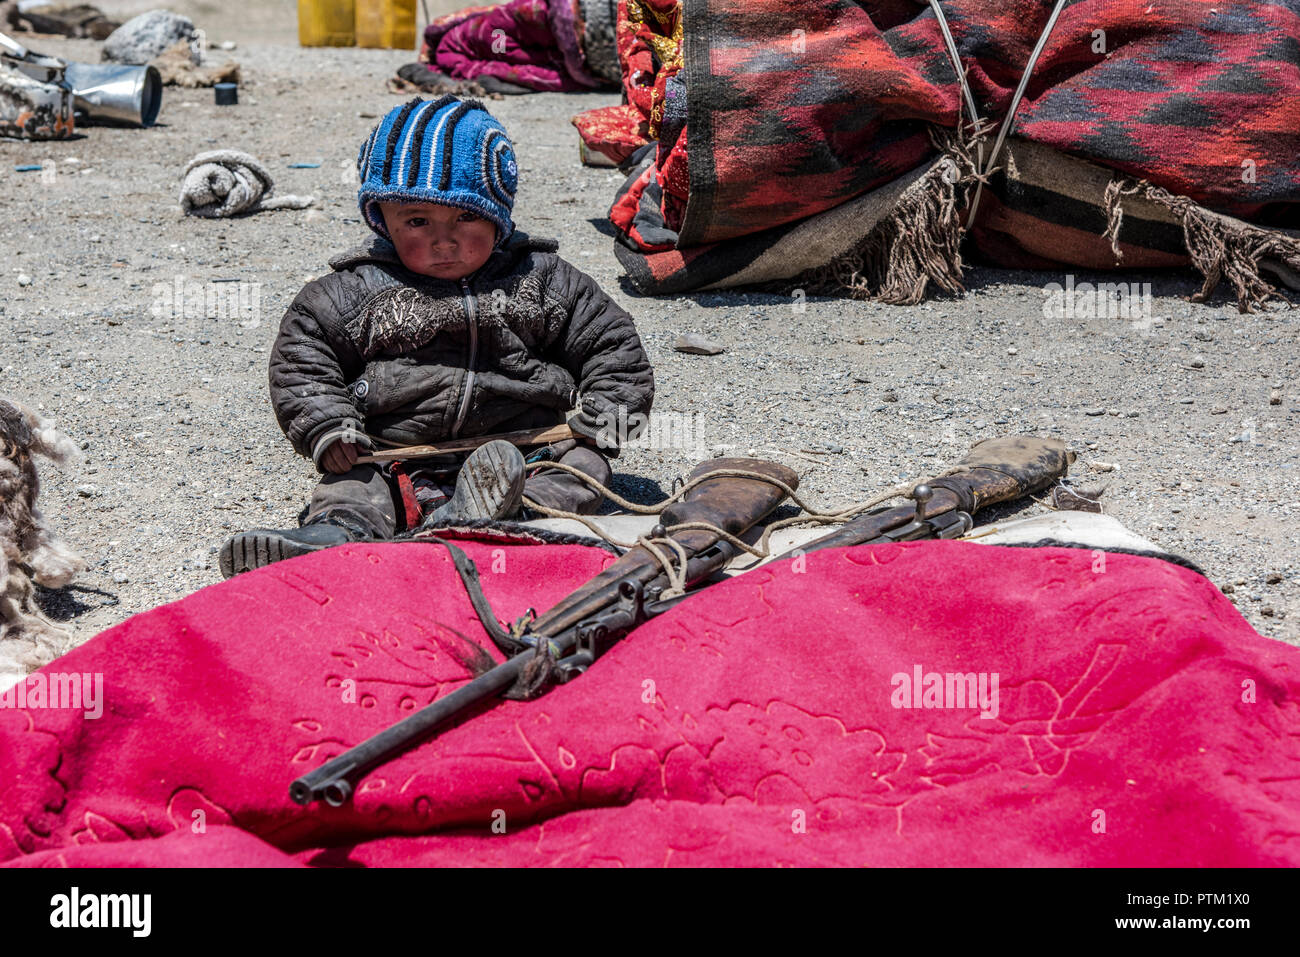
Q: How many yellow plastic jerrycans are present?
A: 2